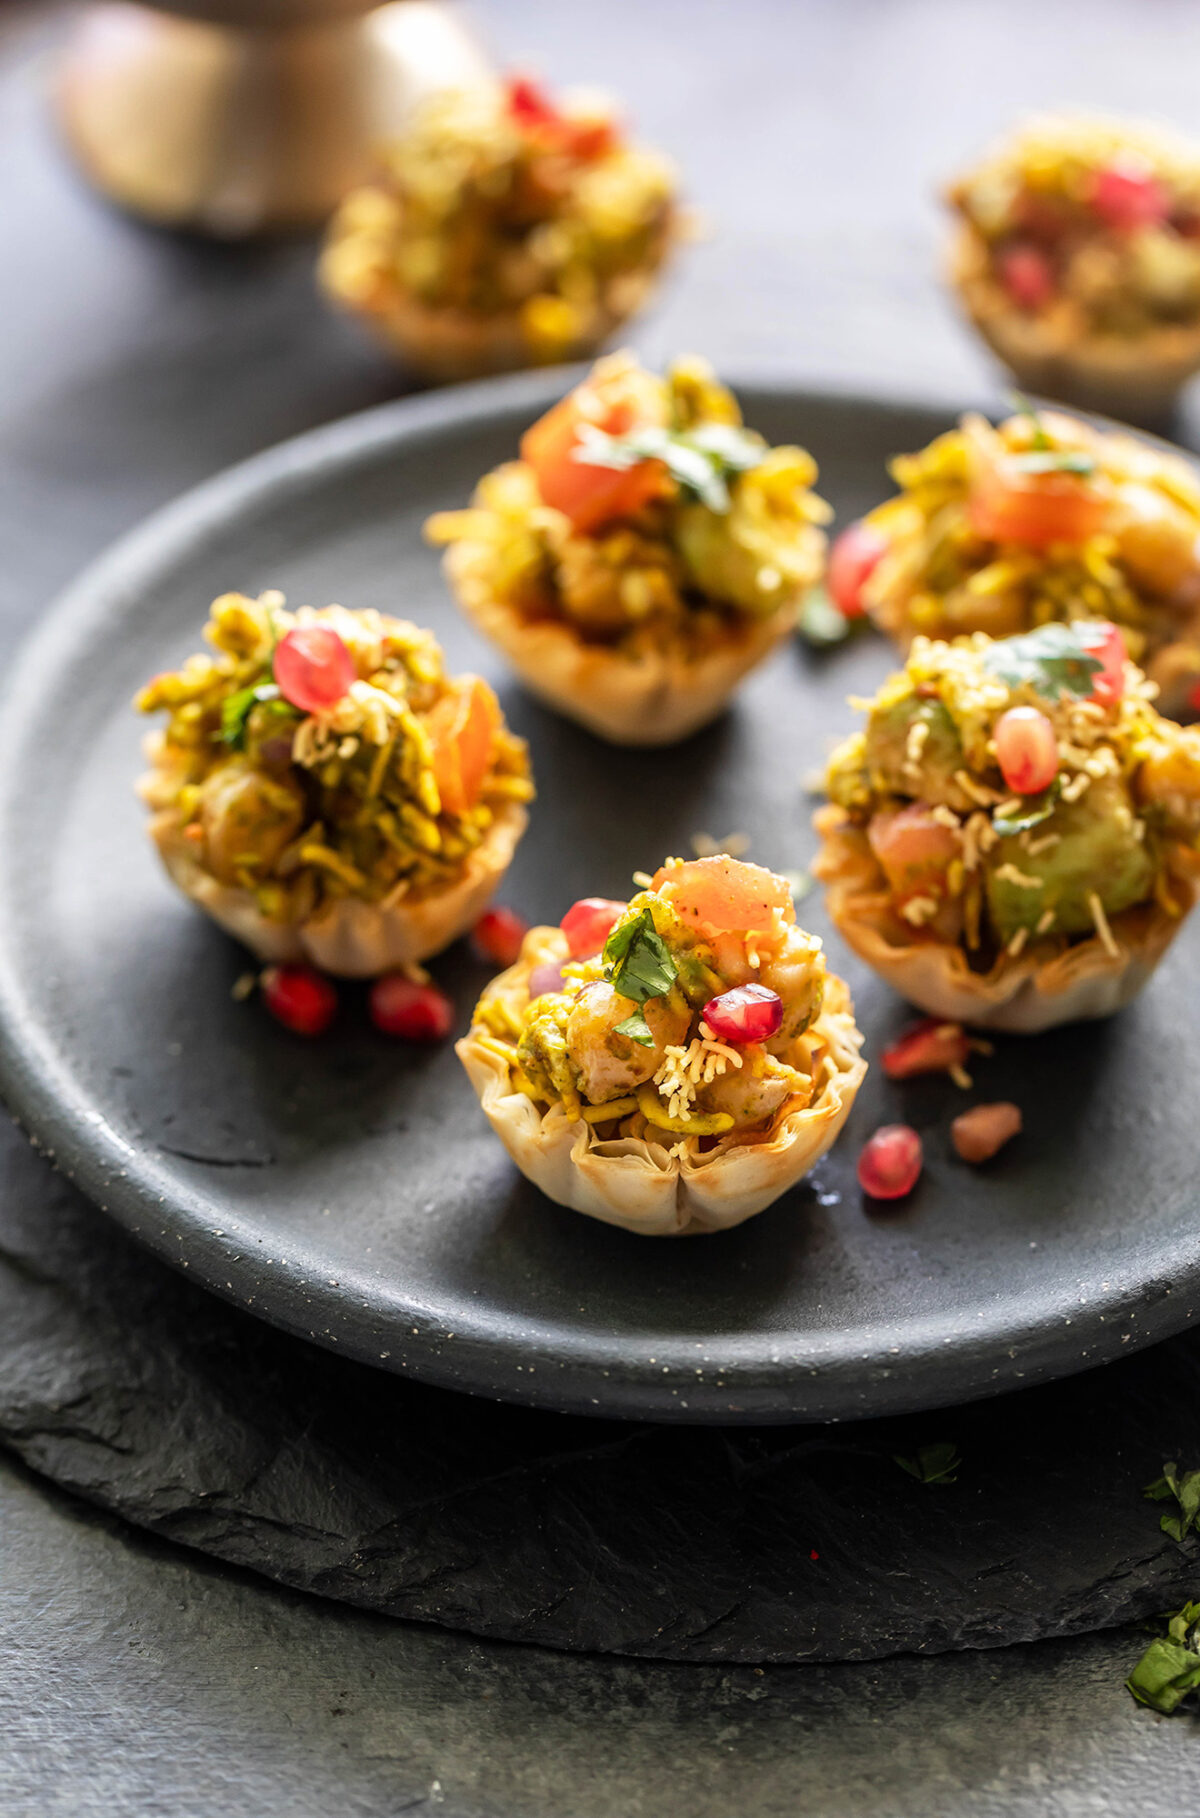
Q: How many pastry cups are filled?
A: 7